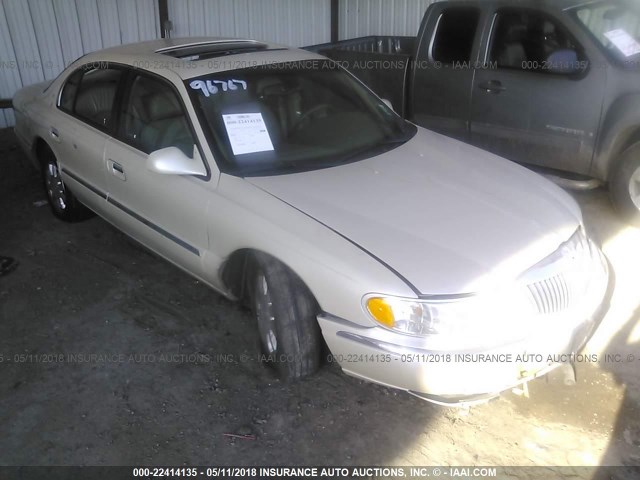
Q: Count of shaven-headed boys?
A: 0